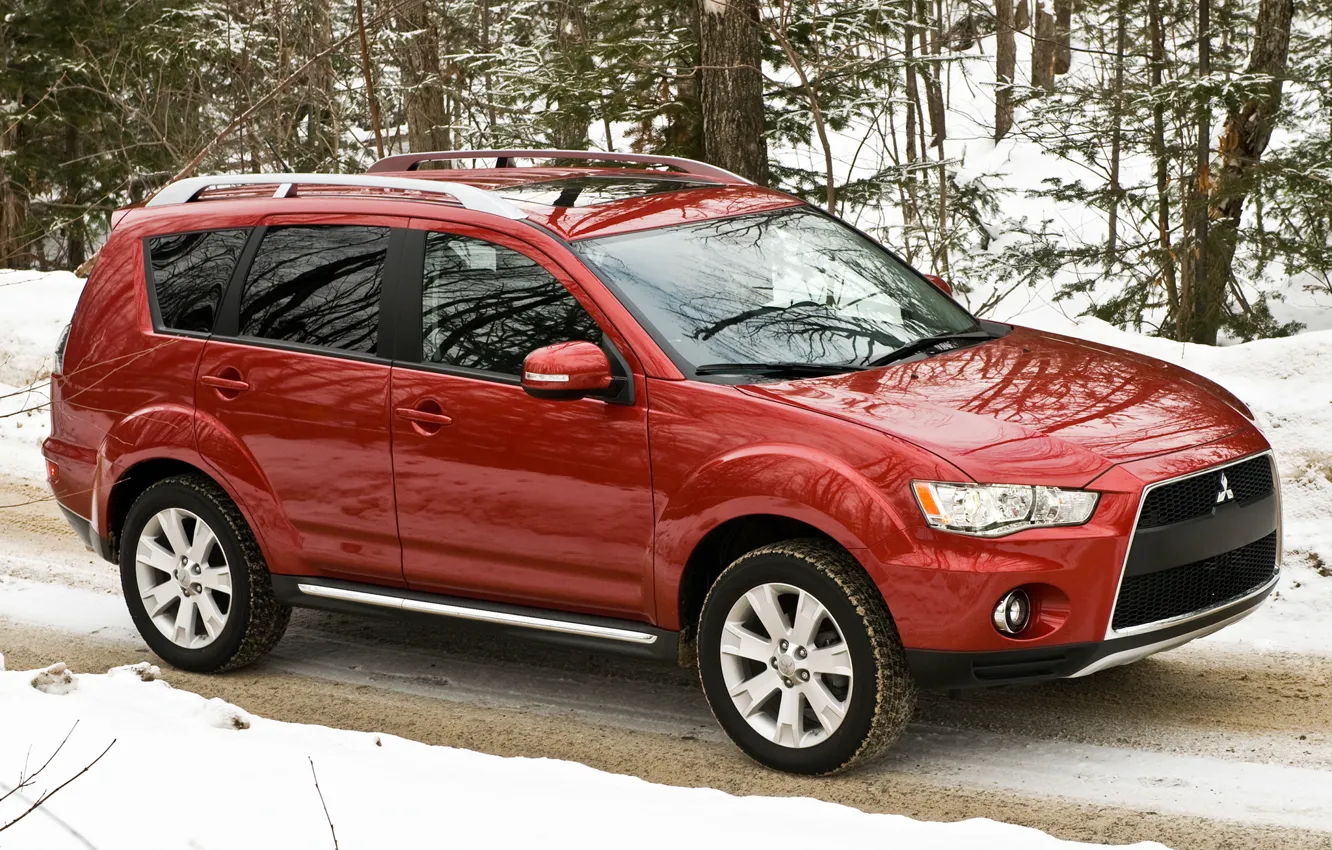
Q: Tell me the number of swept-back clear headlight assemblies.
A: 1